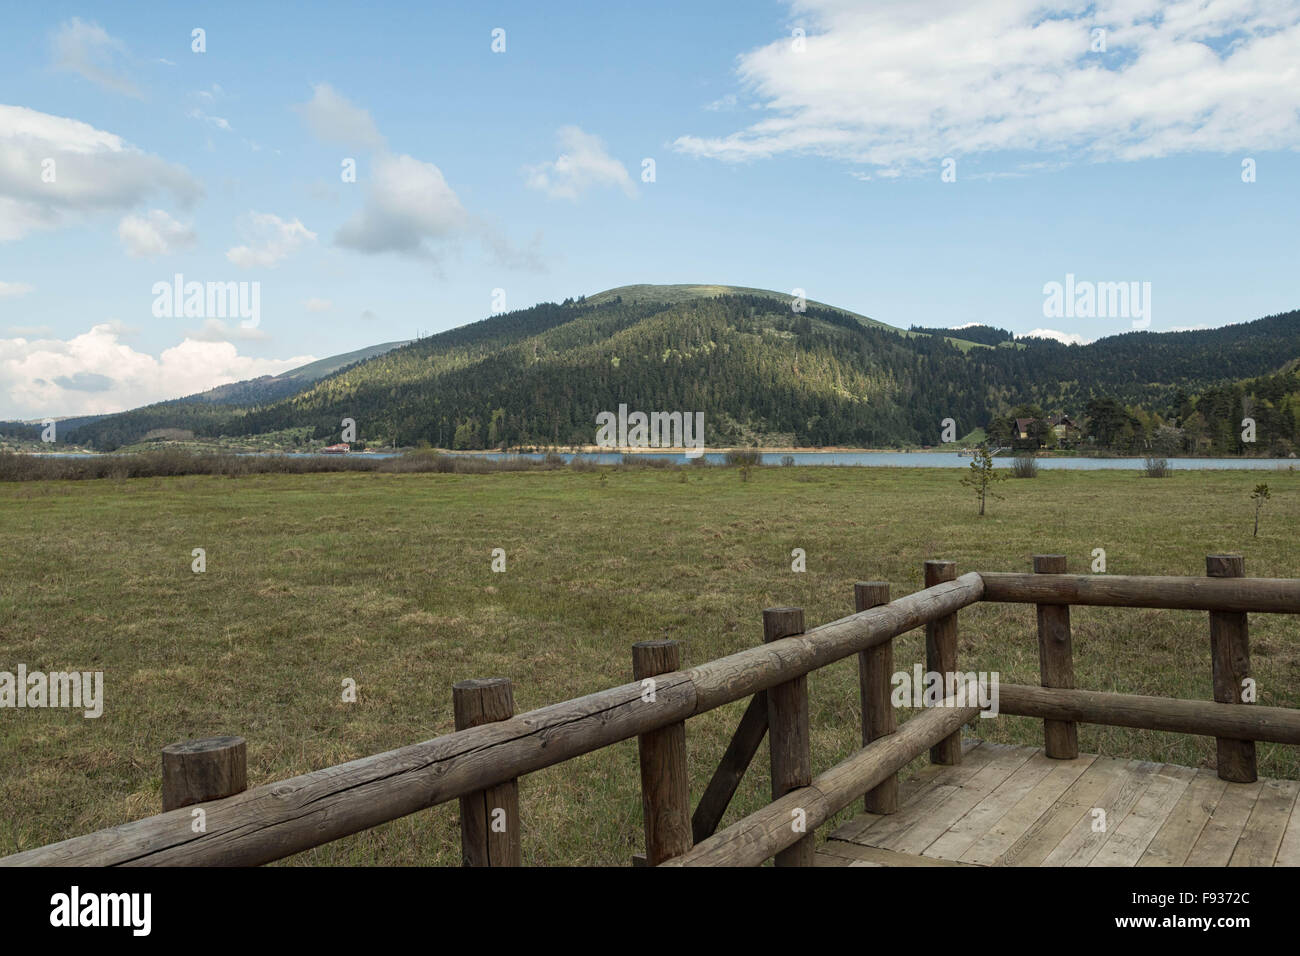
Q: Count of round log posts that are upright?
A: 8